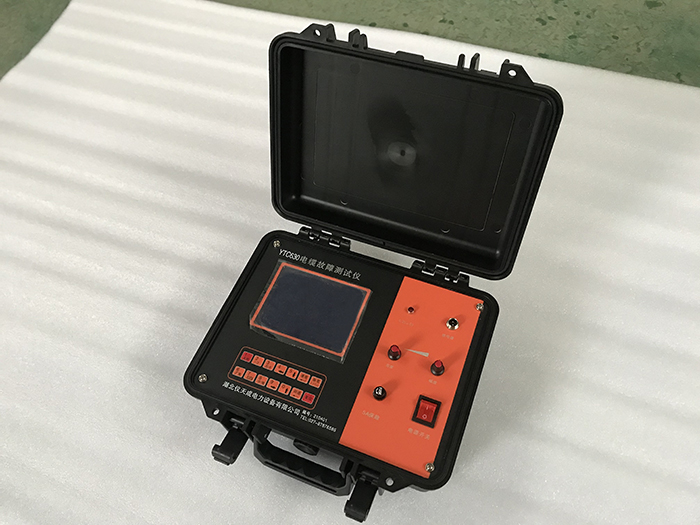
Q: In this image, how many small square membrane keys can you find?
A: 14